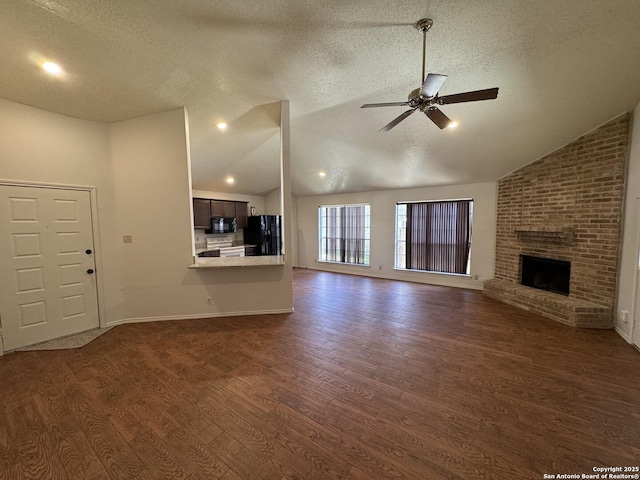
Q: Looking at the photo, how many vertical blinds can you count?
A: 2